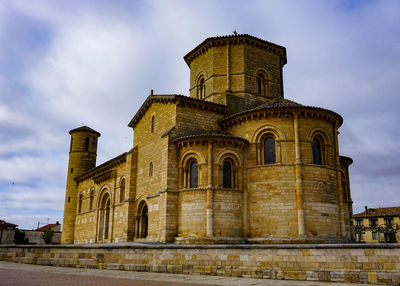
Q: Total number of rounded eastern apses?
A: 3